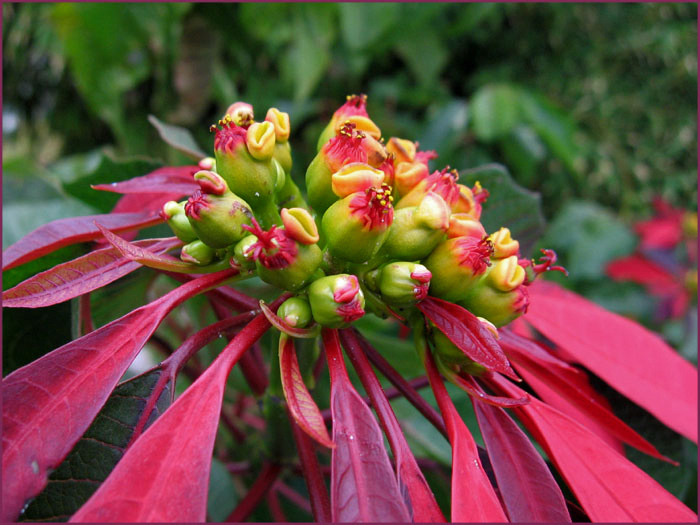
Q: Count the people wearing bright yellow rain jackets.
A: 0